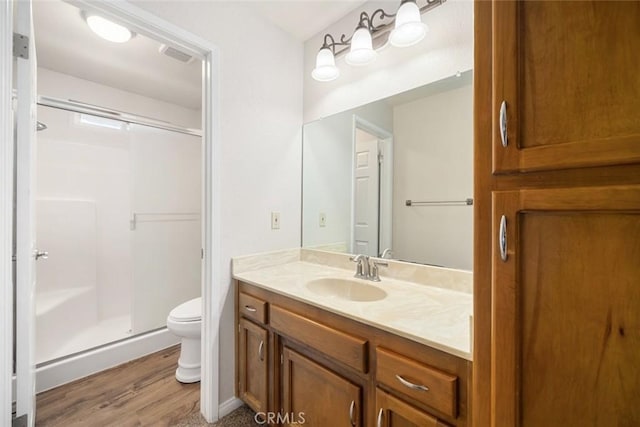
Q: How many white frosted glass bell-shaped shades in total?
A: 3